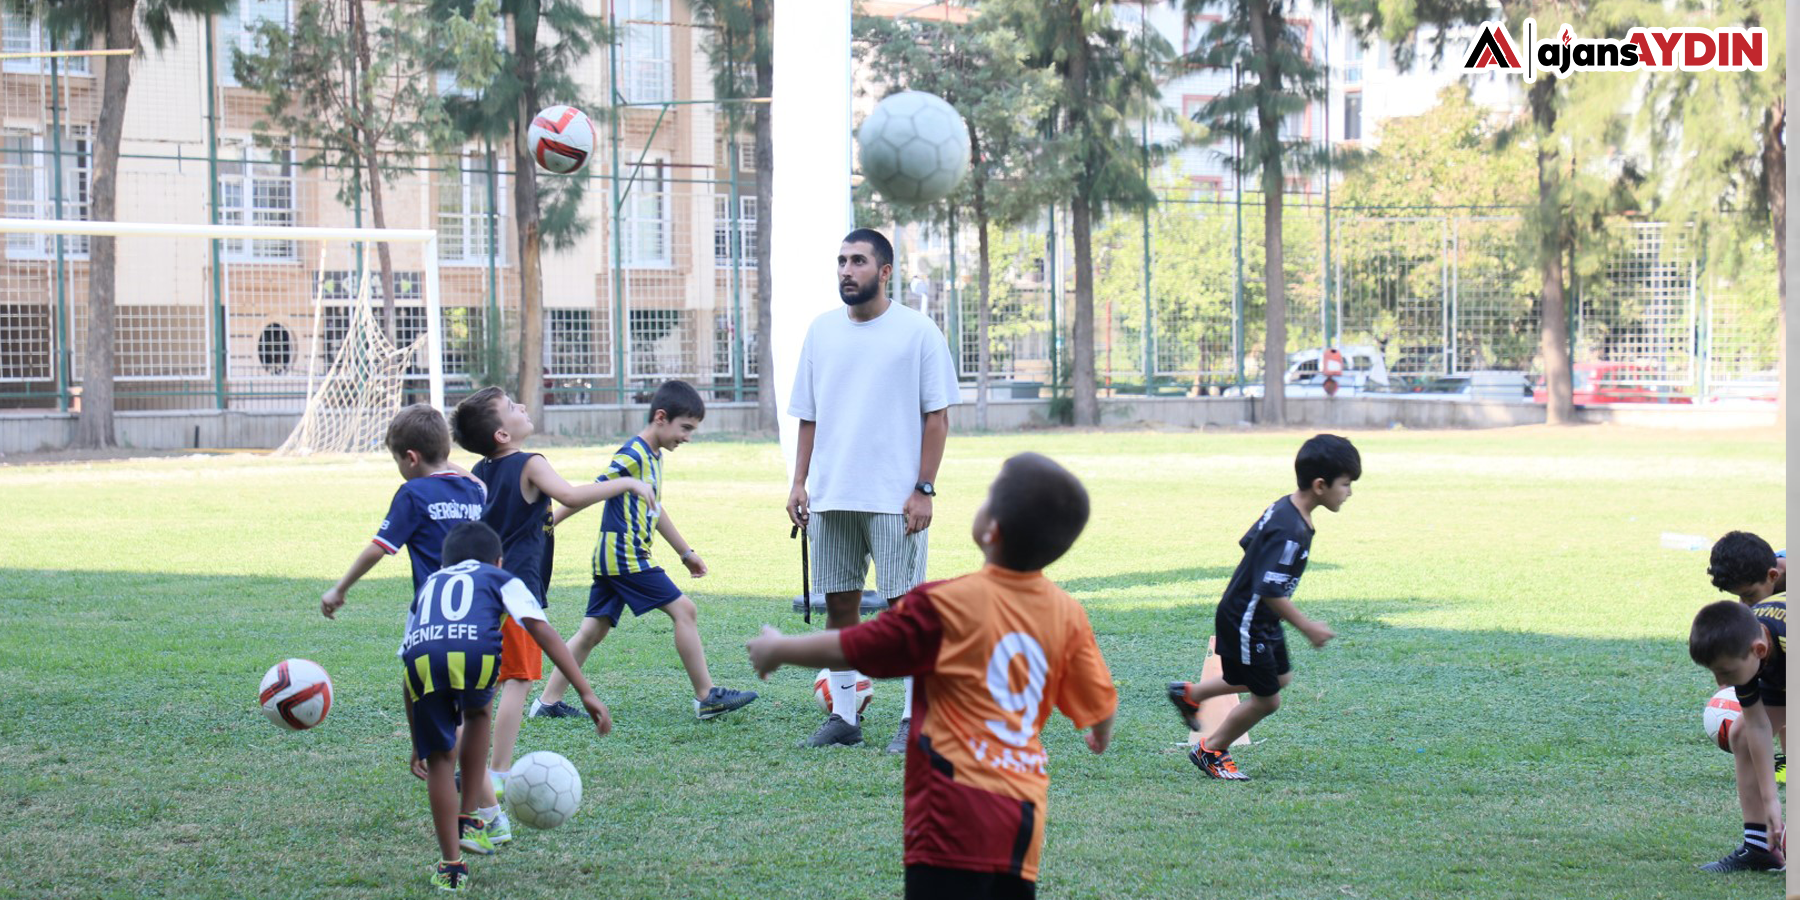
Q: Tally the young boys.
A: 8